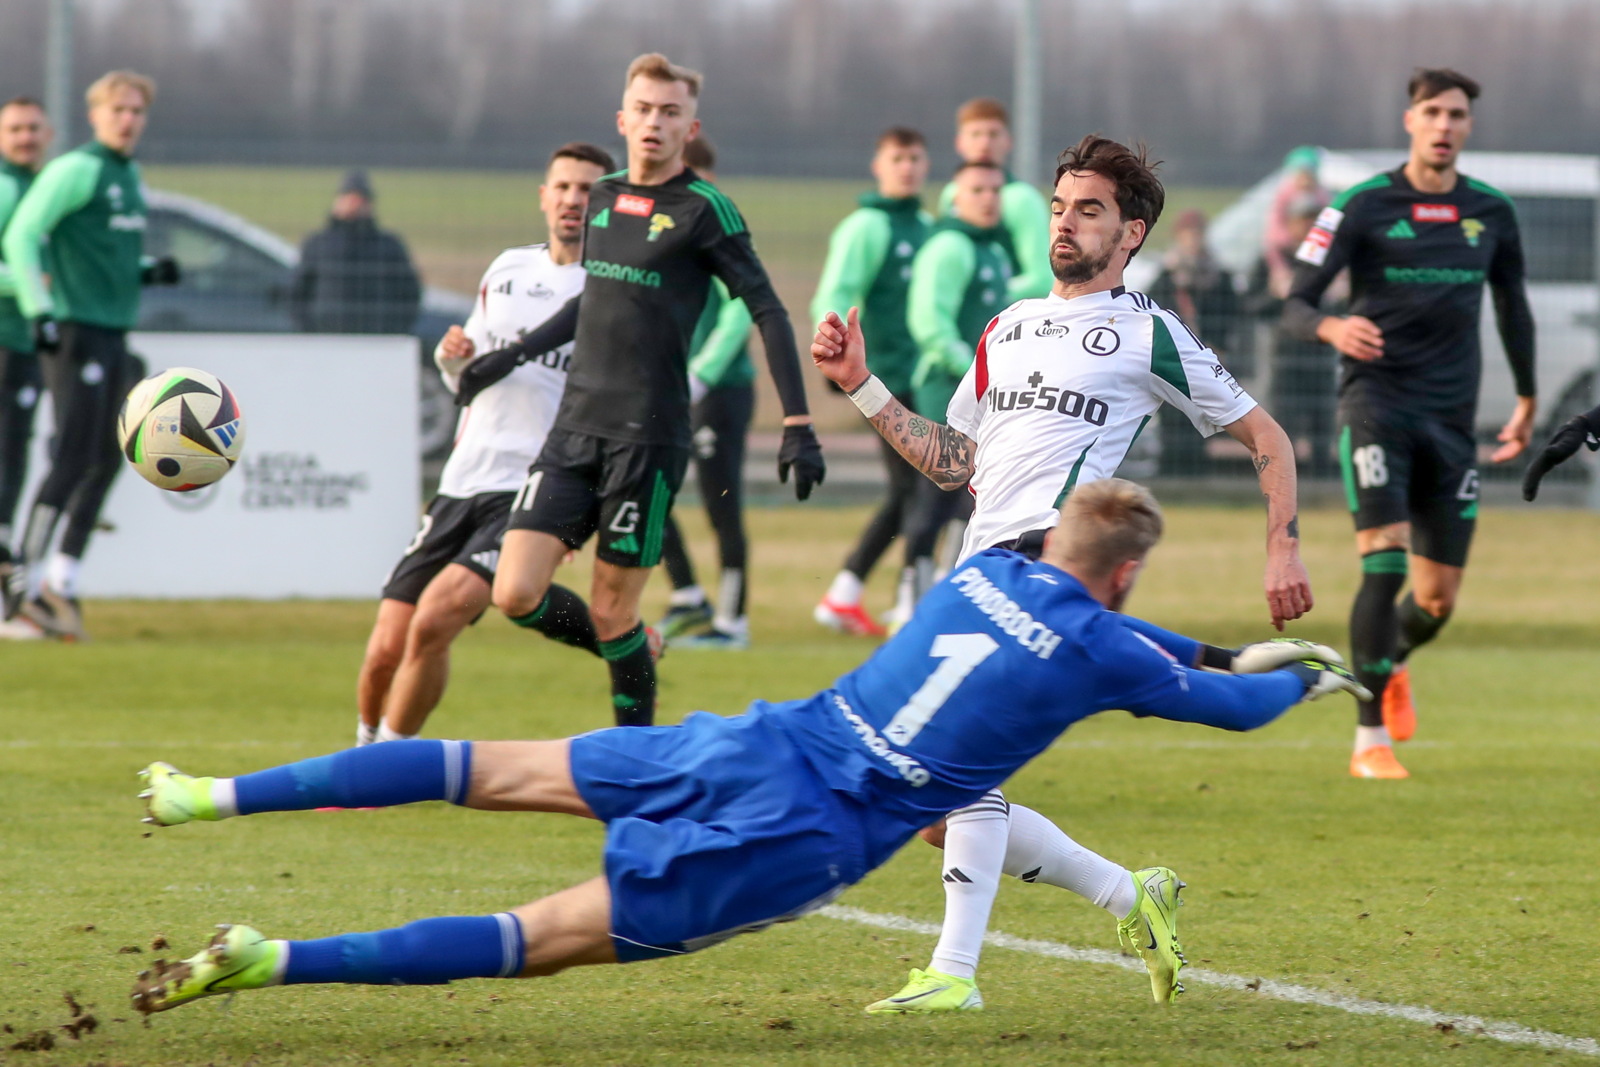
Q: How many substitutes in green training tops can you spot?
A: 6